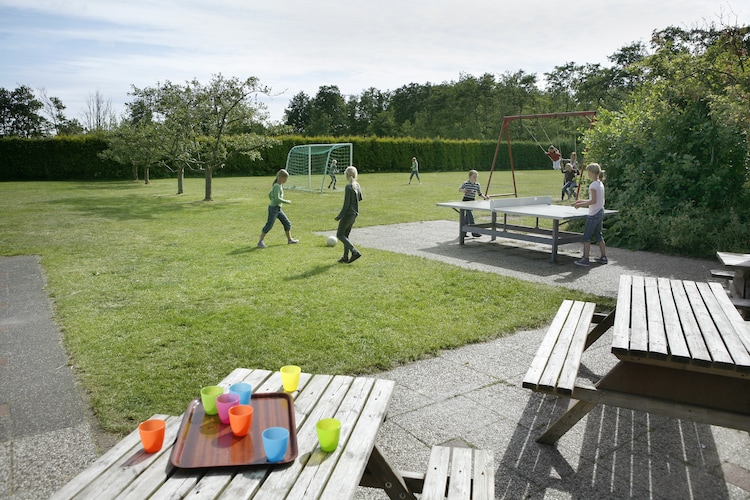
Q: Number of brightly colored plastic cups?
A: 8